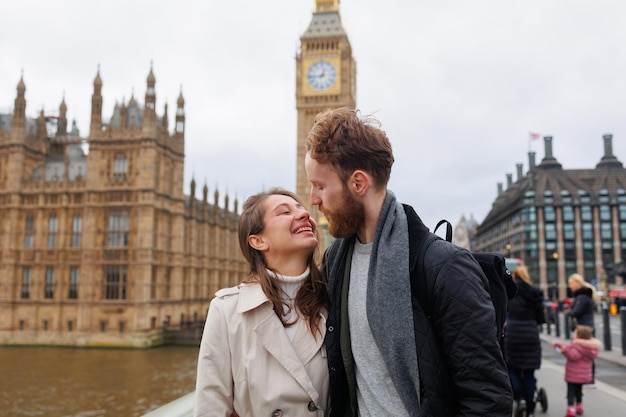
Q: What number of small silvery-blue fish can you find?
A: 0